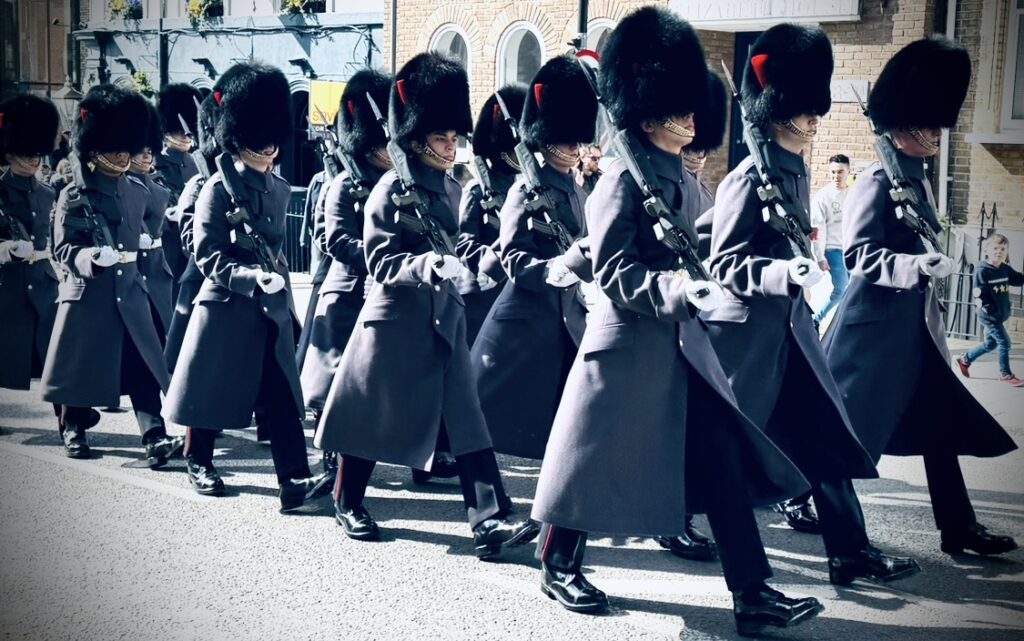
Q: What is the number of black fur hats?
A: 14